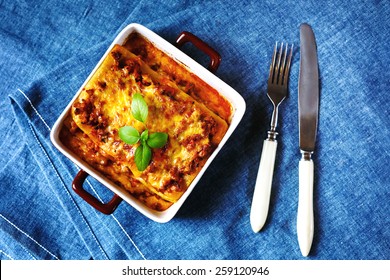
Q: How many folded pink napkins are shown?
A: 0